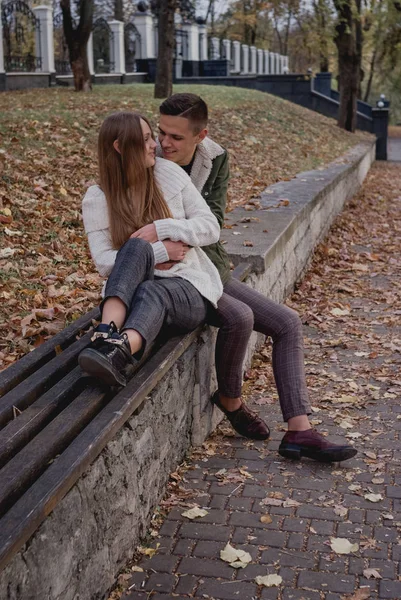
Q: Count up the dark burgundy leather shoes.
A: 2